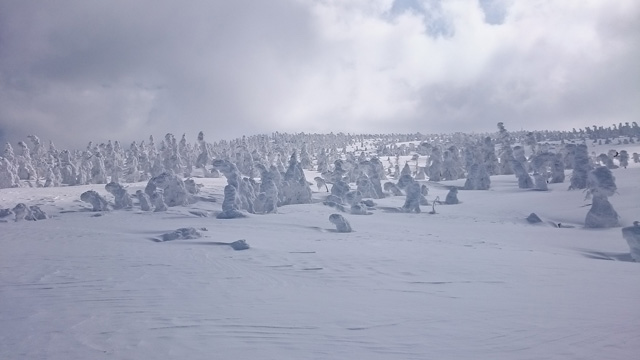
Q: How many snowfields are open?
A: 1